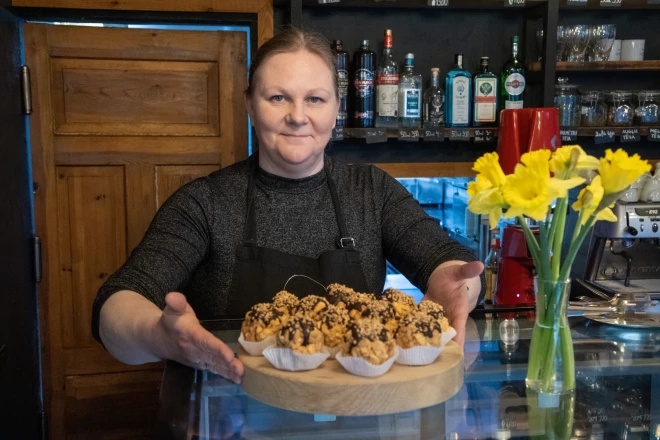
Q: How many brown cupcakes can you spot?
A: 12